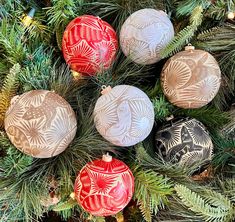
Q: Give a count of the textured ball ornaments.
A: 7